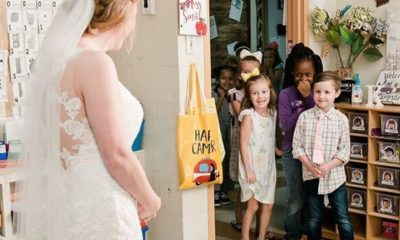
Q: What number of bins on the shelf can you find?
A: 8